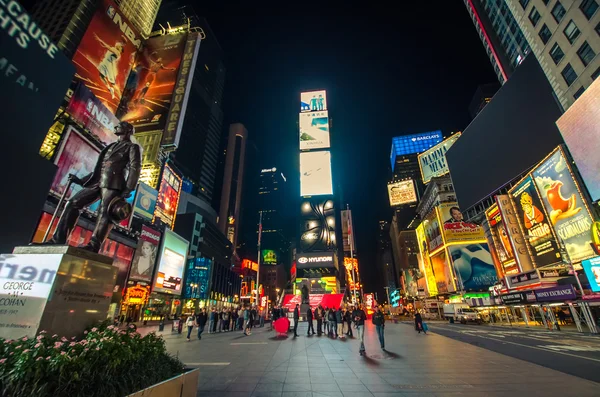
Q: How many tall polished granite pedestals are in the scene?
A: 1